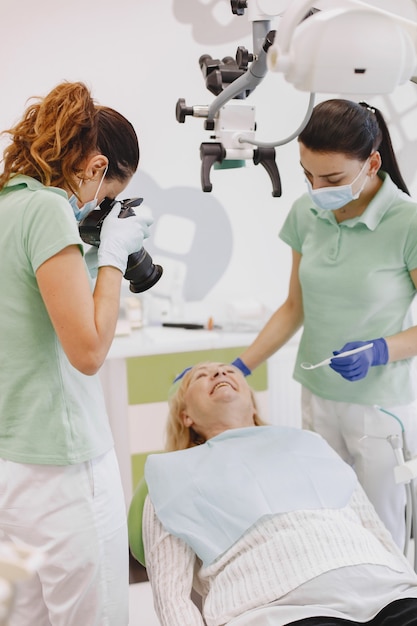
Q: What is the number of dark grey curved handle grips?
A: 2